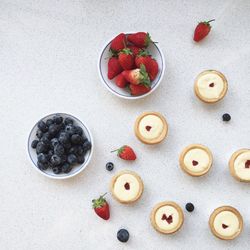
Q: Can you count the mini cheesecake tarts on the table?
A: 7